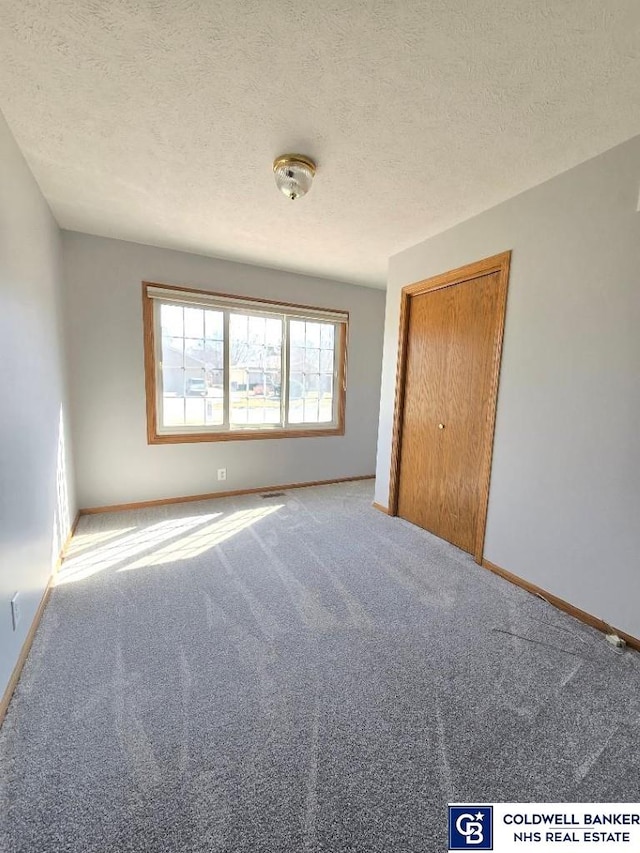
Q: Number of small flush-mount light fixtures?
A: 1